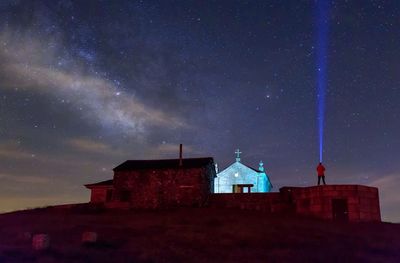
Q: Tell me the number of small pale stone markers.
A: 2